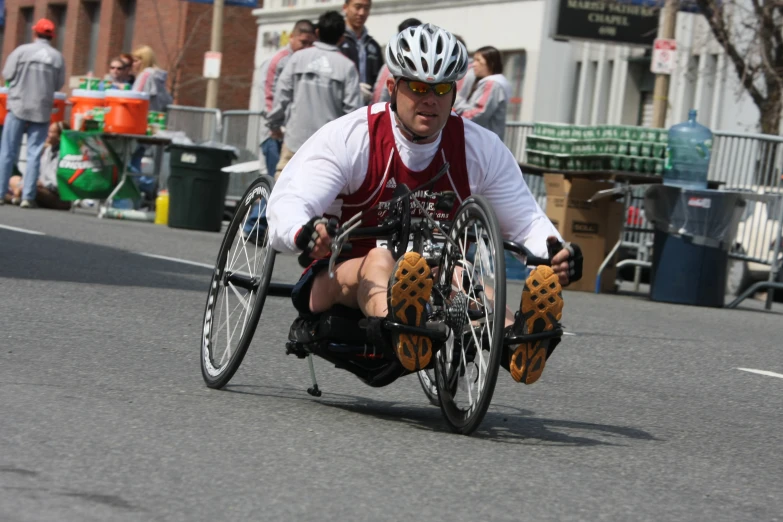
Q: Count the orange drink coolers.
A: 4